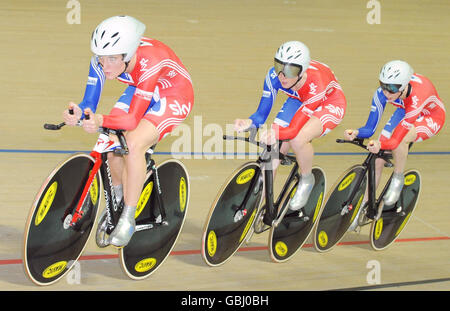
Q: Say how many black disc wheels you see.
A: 6